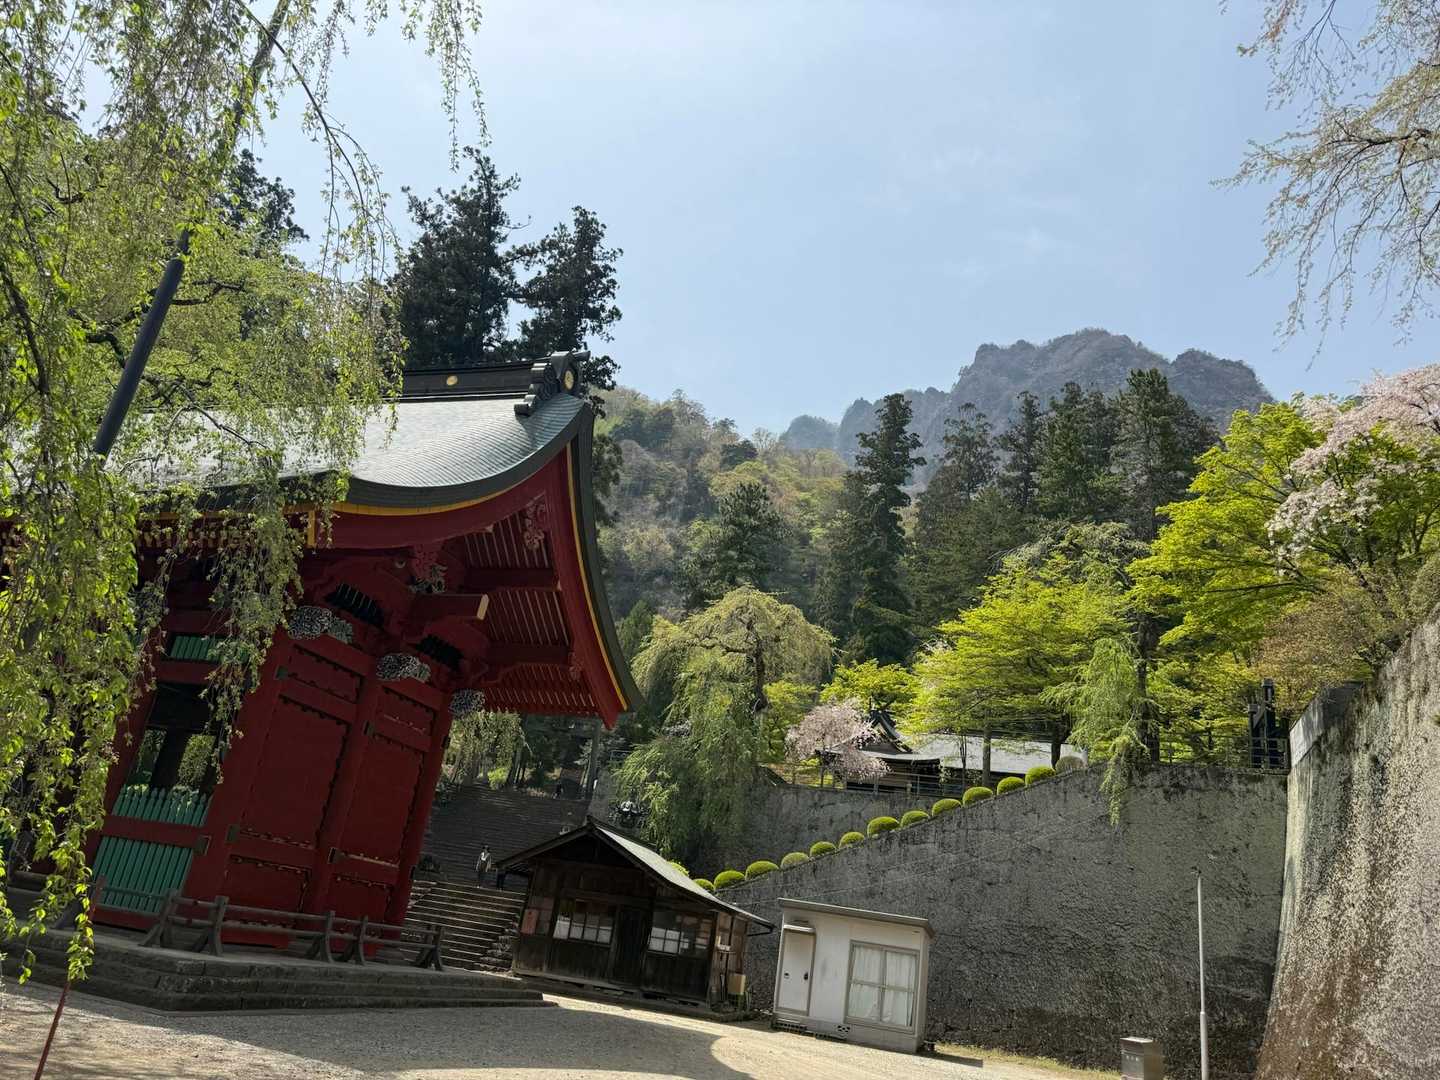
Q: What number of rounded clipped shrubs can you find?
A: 13